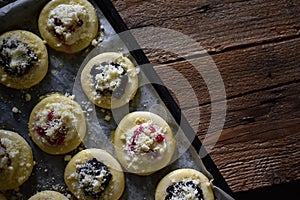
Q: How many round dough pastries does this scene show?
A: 9